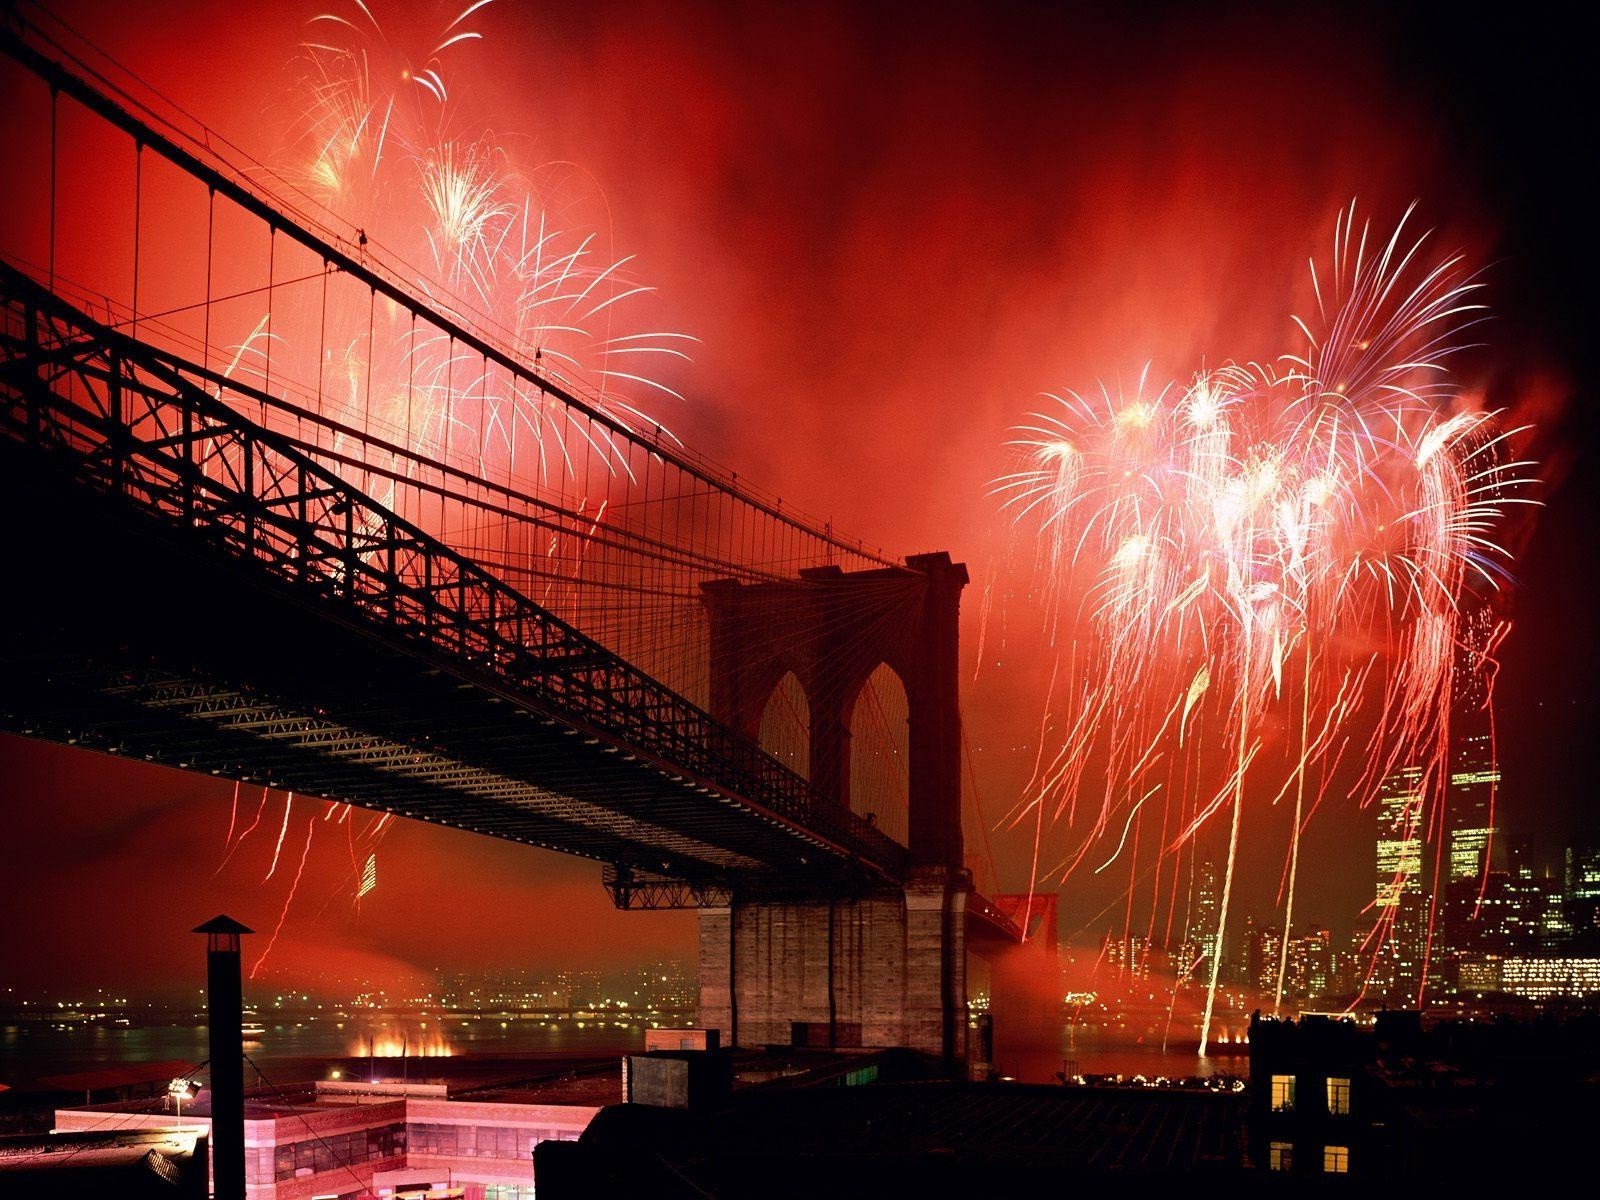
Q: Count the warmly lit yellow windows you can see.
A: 4